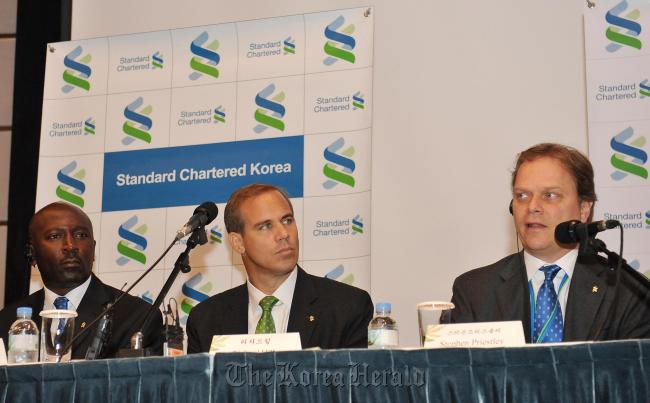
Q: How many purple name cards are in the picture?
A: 0